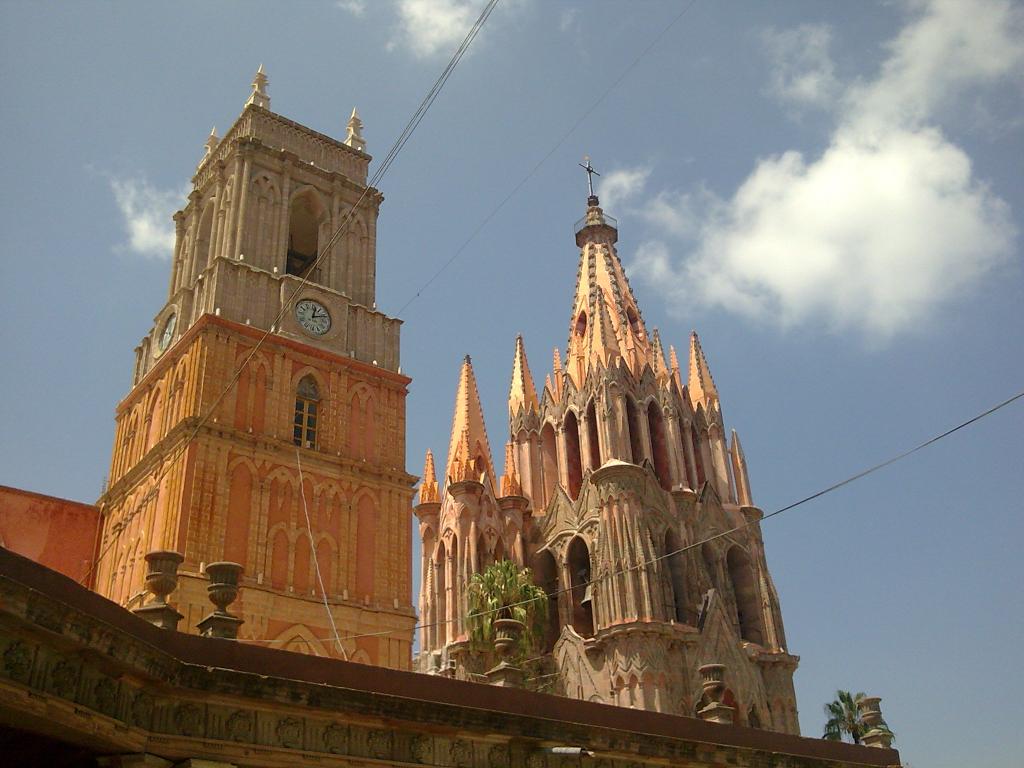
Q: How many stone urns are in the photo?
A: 5